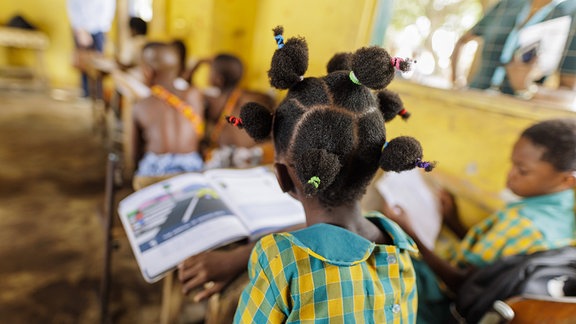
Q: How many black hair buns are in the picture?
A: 7